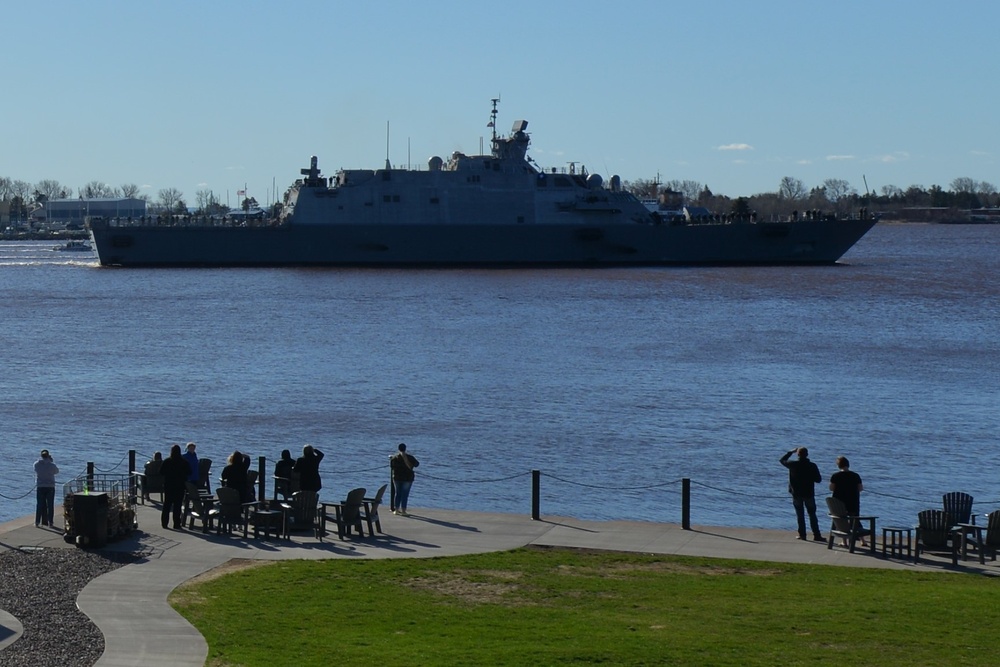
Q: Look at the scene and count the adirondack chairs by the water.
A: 13